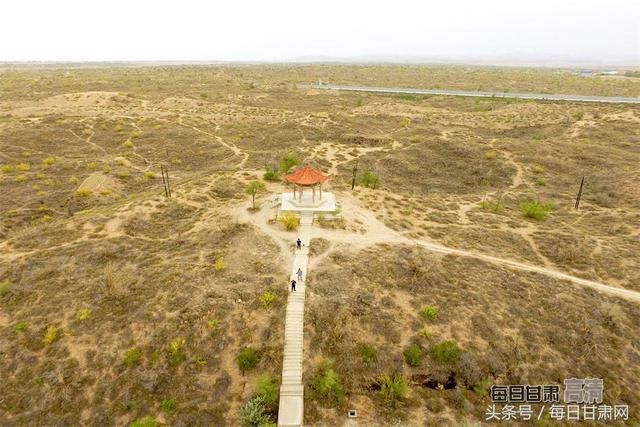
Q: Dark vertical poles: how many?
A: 4